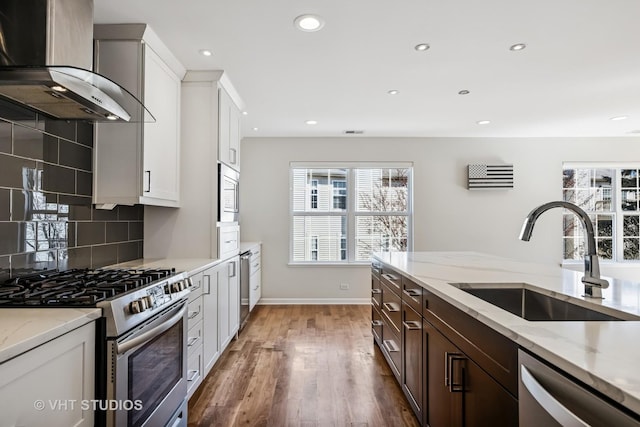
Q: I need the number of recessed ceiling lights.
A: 11